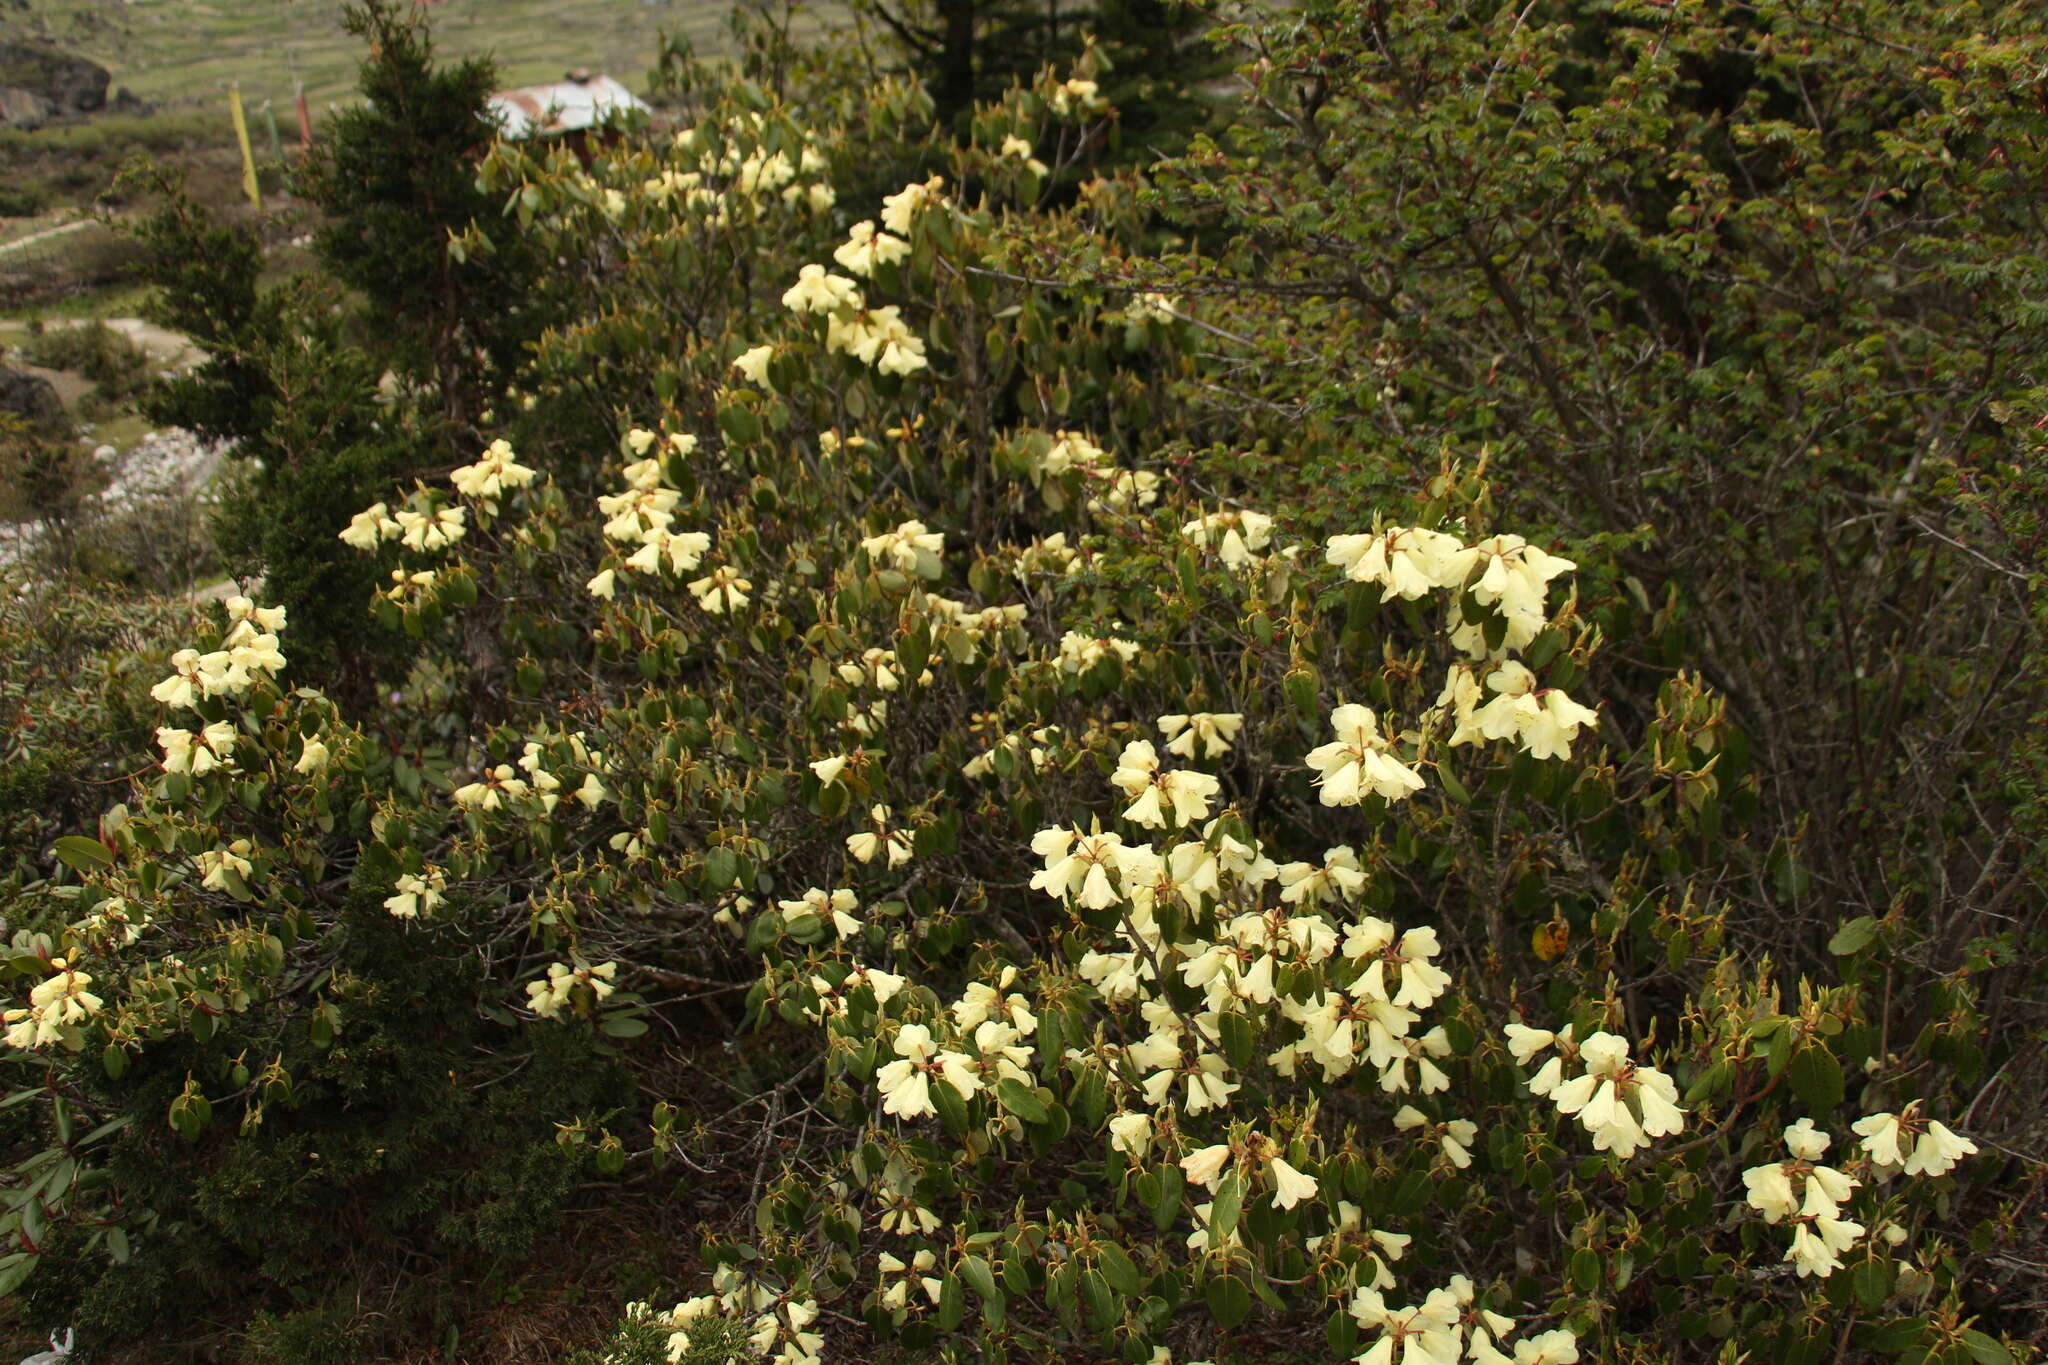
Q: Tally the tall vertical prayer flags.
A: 3